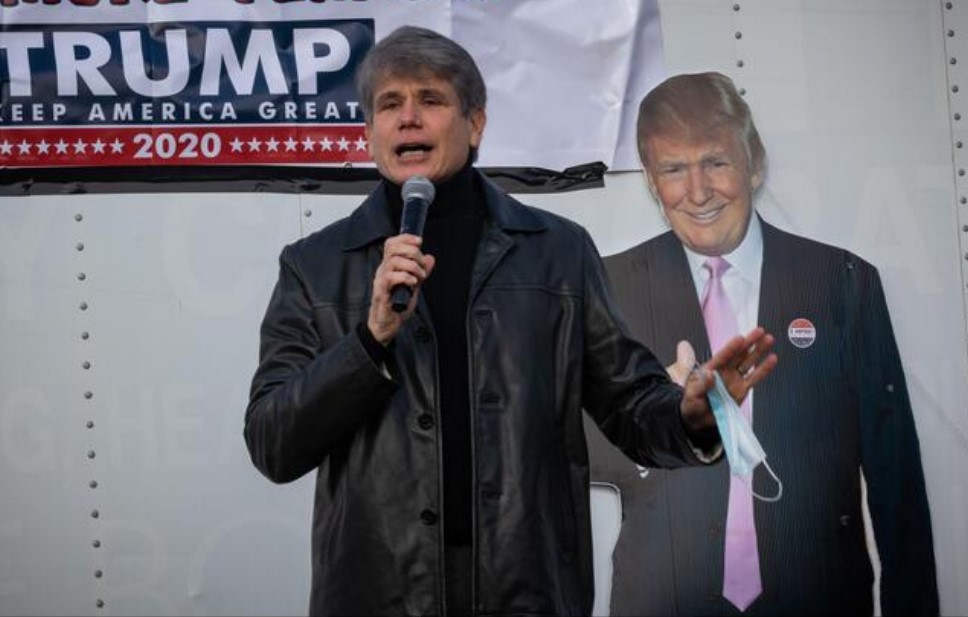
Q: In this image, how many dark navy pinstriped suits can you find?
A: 1